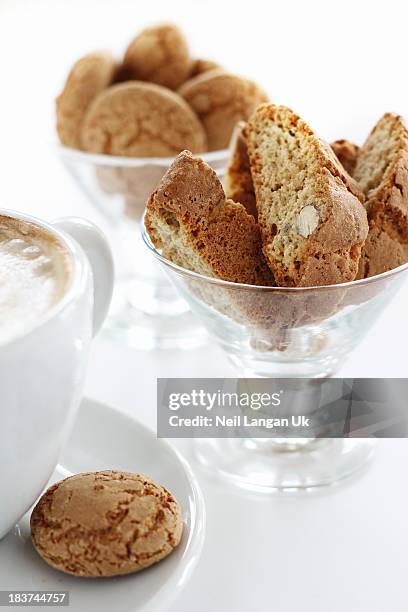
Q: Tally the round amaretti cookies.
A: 6